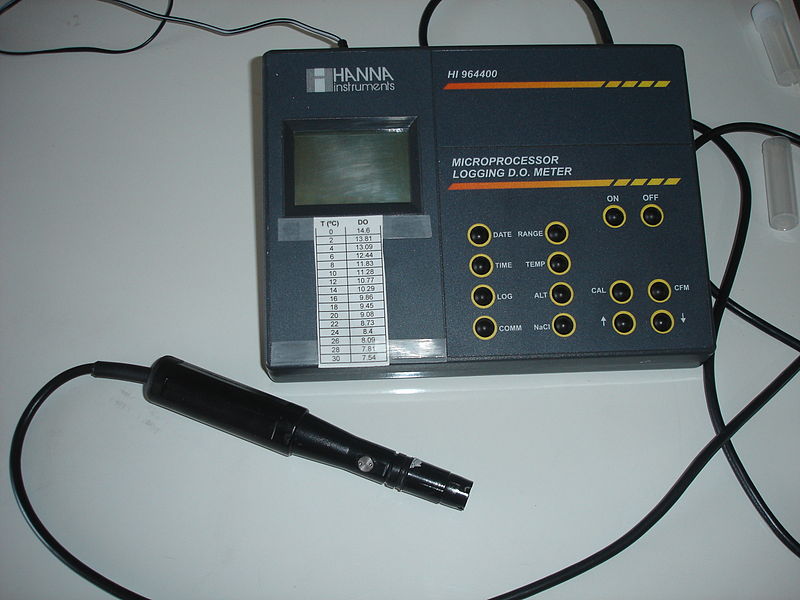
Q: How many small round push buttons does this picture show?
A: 14